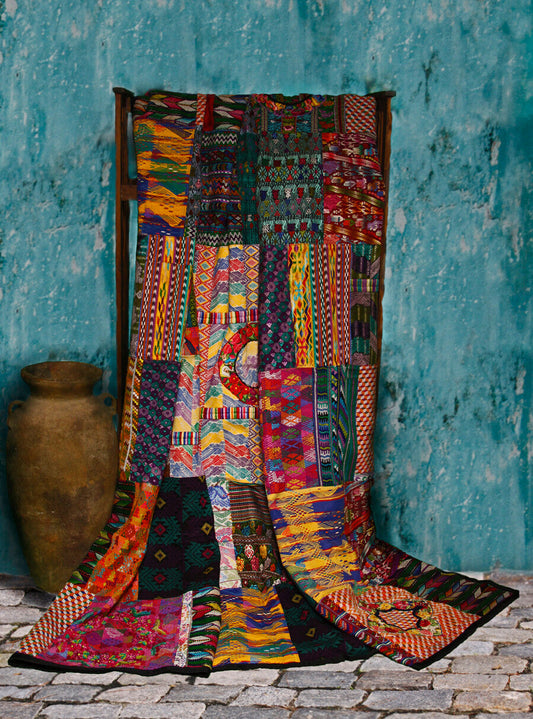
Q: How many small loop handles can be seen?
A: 2